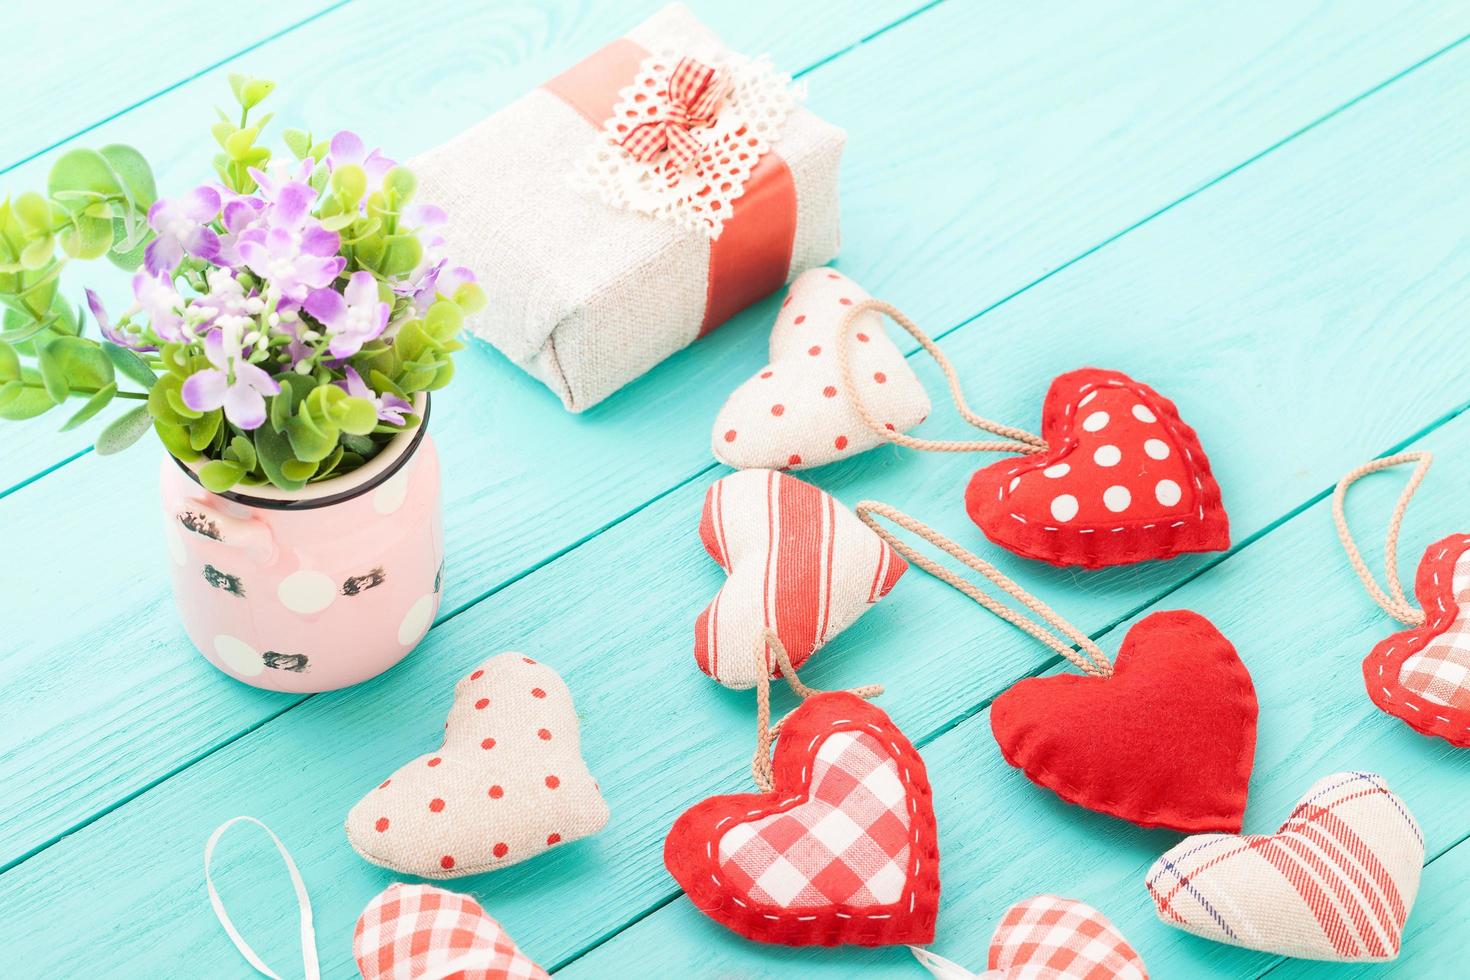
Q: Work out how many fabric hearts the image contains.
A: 10